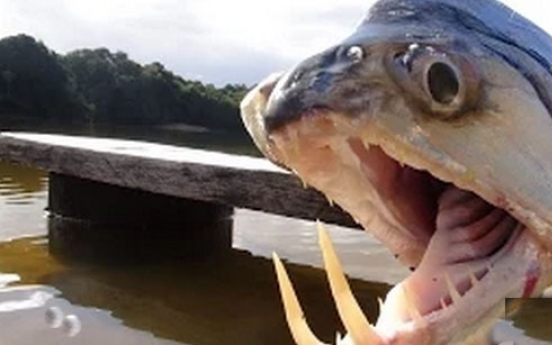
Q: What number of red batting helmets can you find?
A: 0